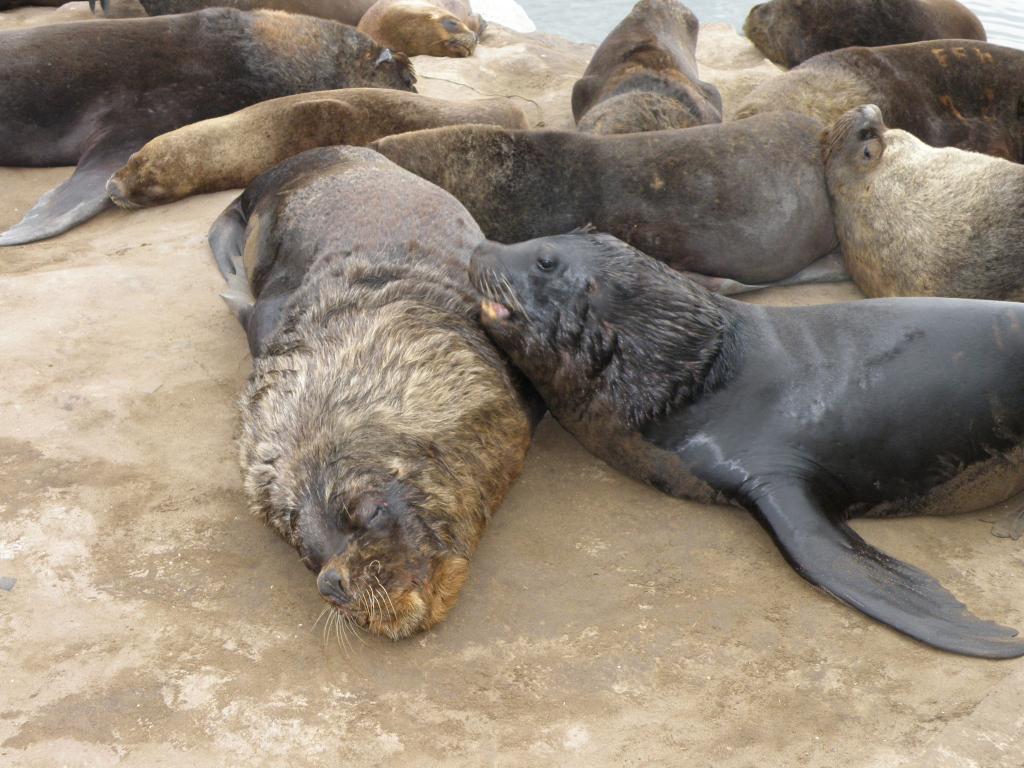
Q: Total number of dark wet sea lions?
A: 1